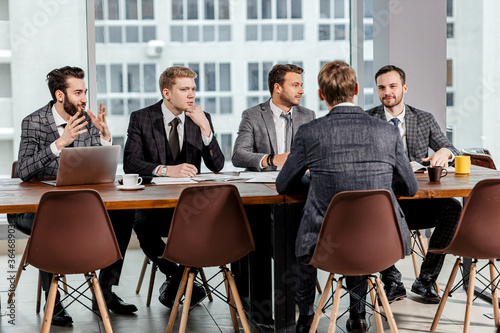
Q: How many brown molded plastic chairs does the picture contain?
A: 4